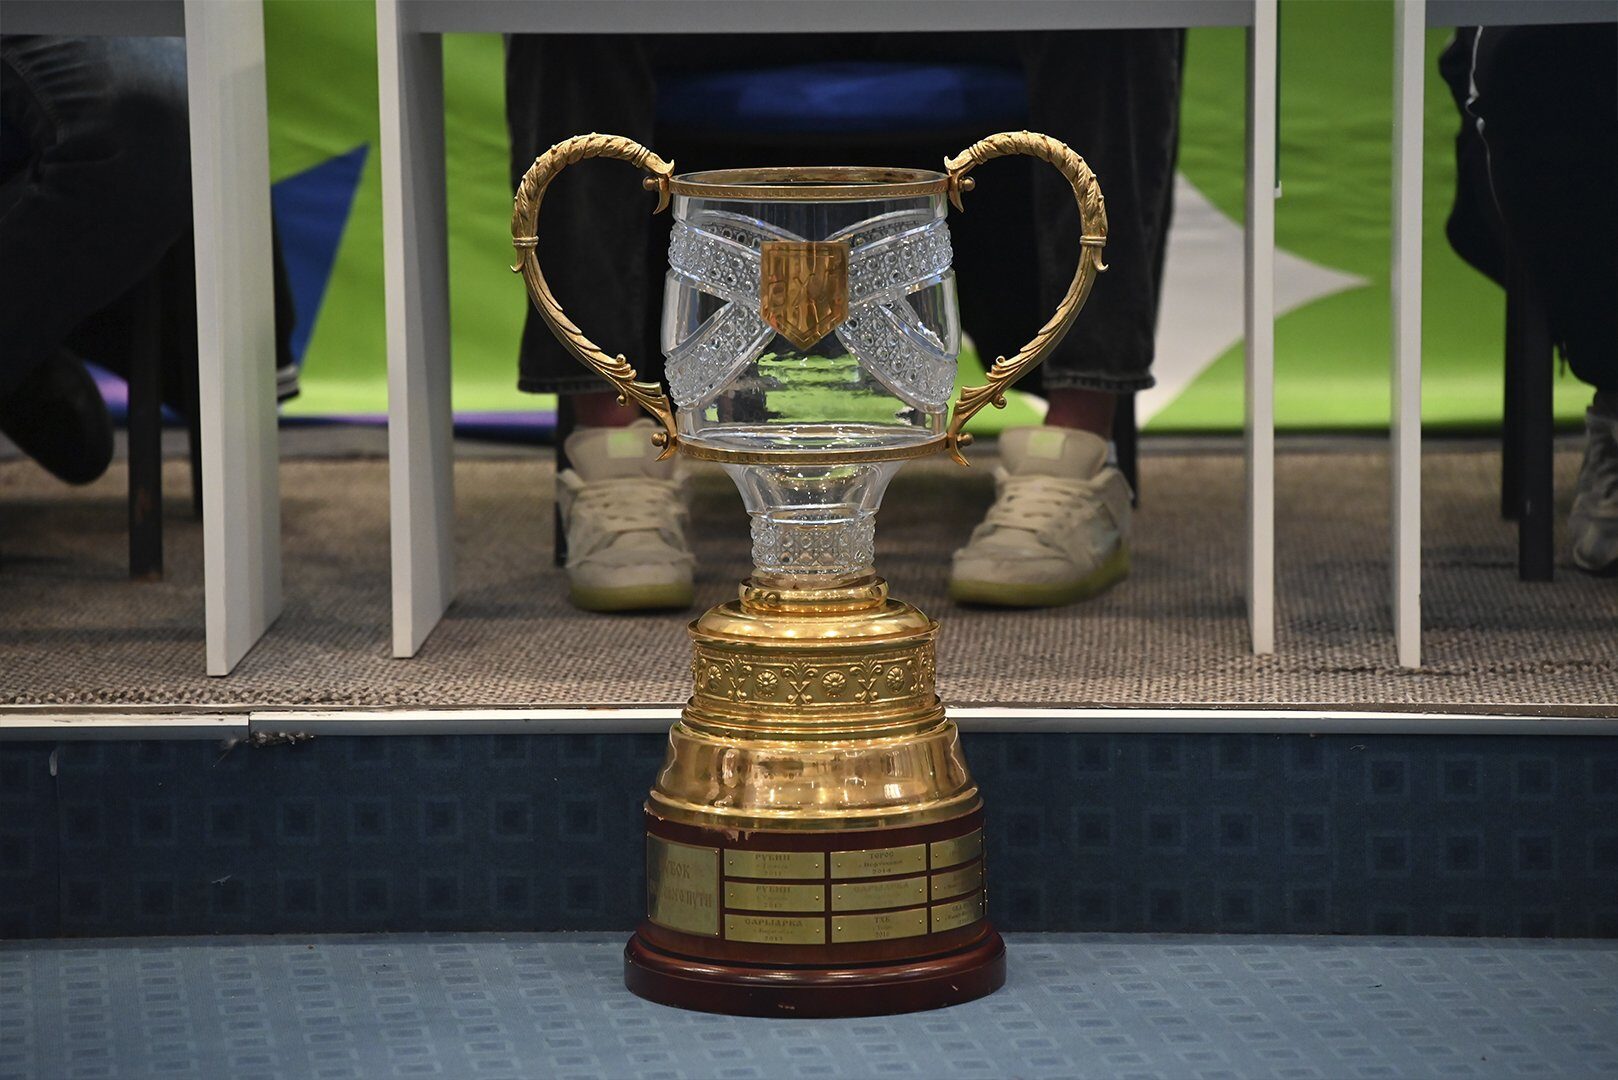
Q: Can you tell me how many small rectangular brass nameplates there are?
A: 9